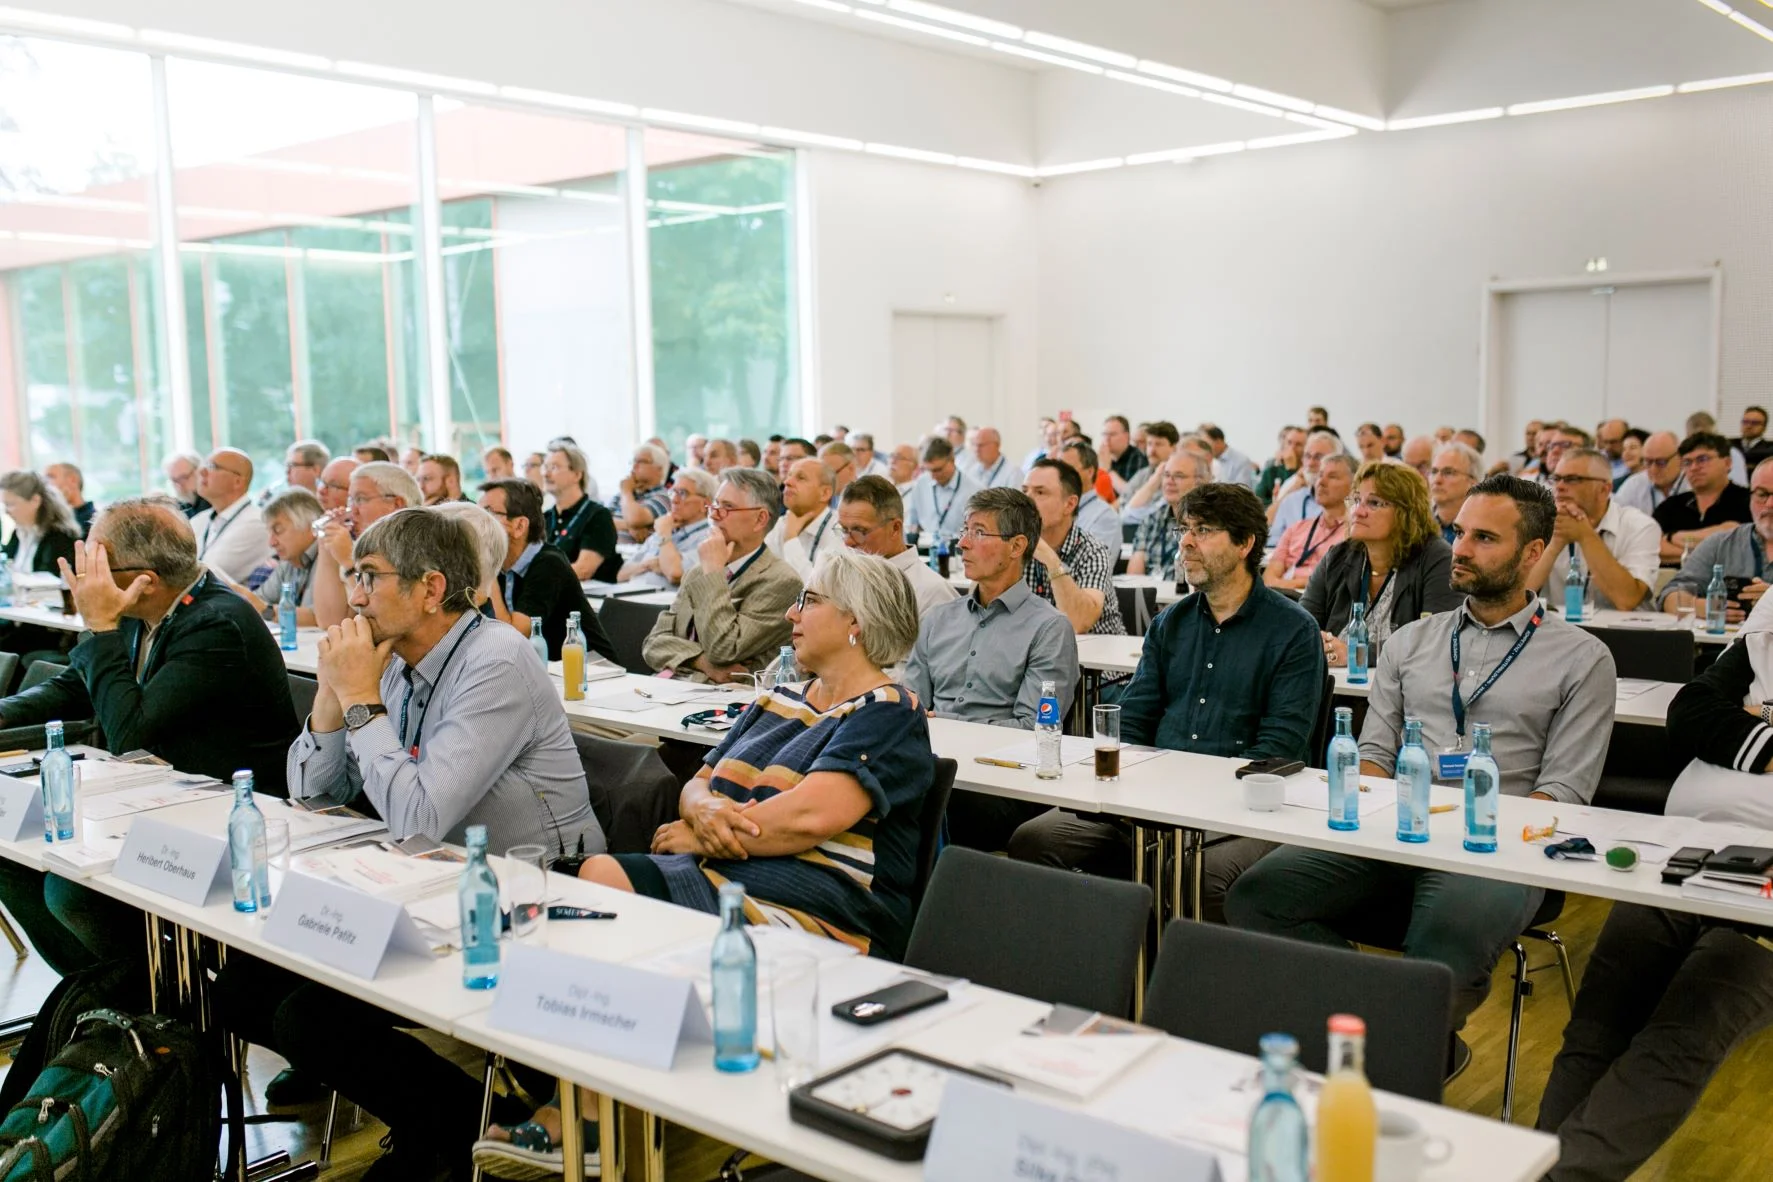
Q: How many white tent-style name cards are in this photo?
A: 5